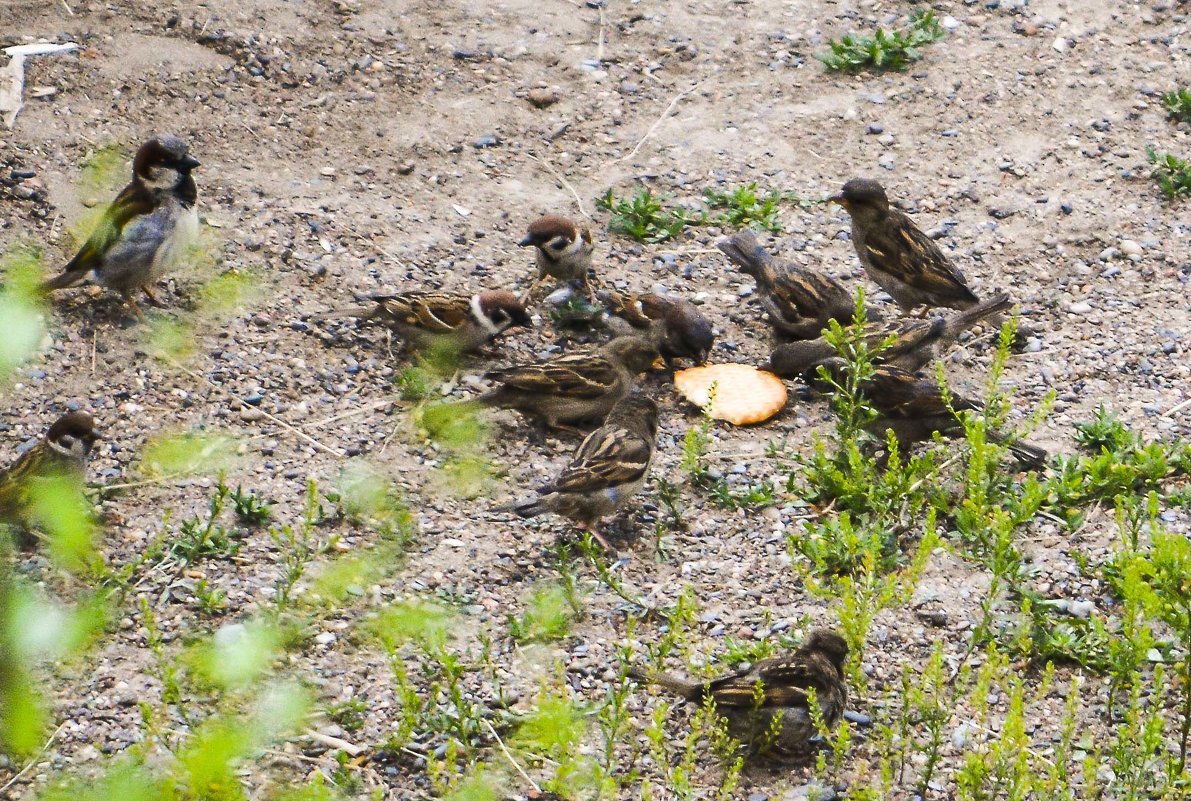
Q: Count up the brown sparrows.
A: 12